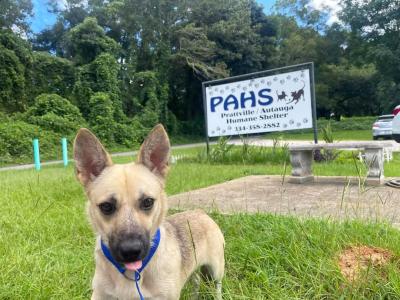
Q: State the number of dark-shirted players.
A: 0